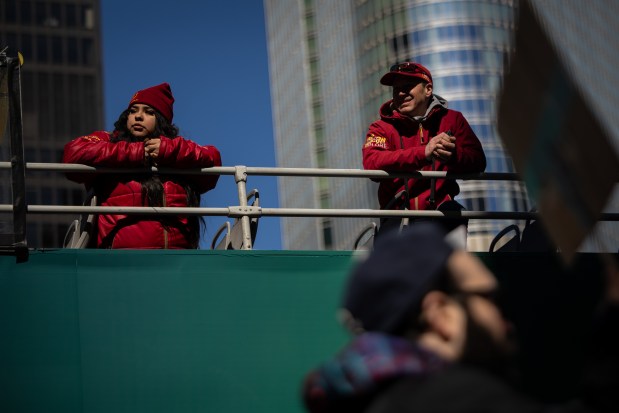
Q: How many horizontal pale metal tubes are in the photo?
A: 2